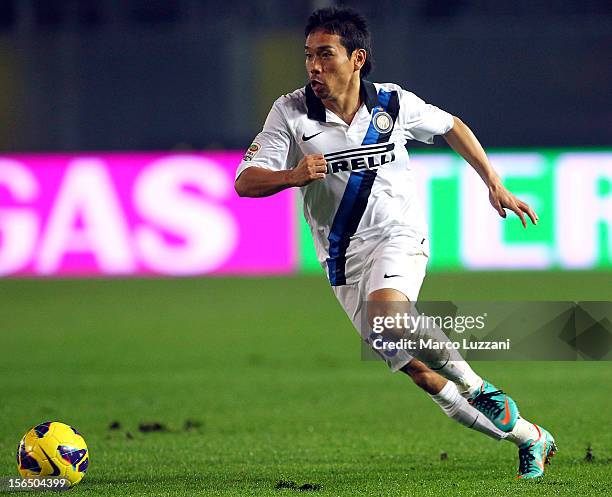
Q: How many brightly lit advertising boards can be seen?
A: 2